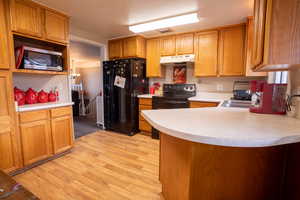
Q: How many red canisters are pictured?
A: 4